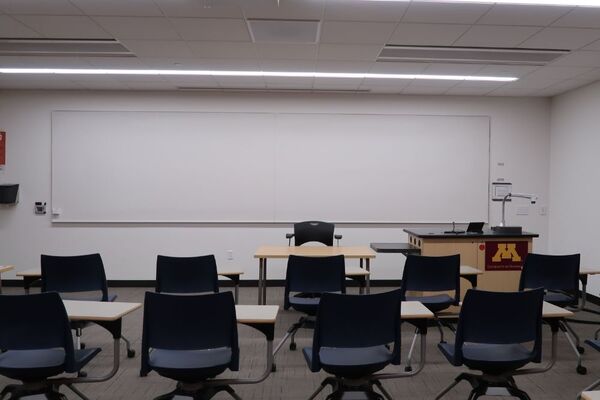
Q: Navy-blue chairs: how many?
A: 9